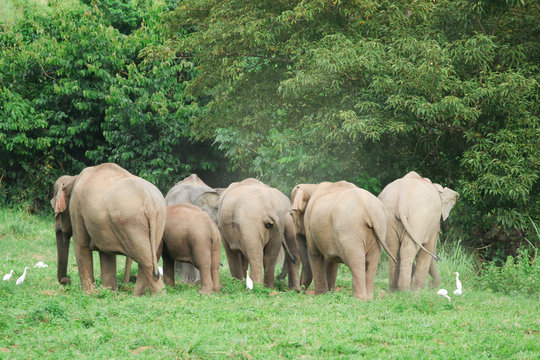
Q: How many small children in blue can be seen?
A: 0